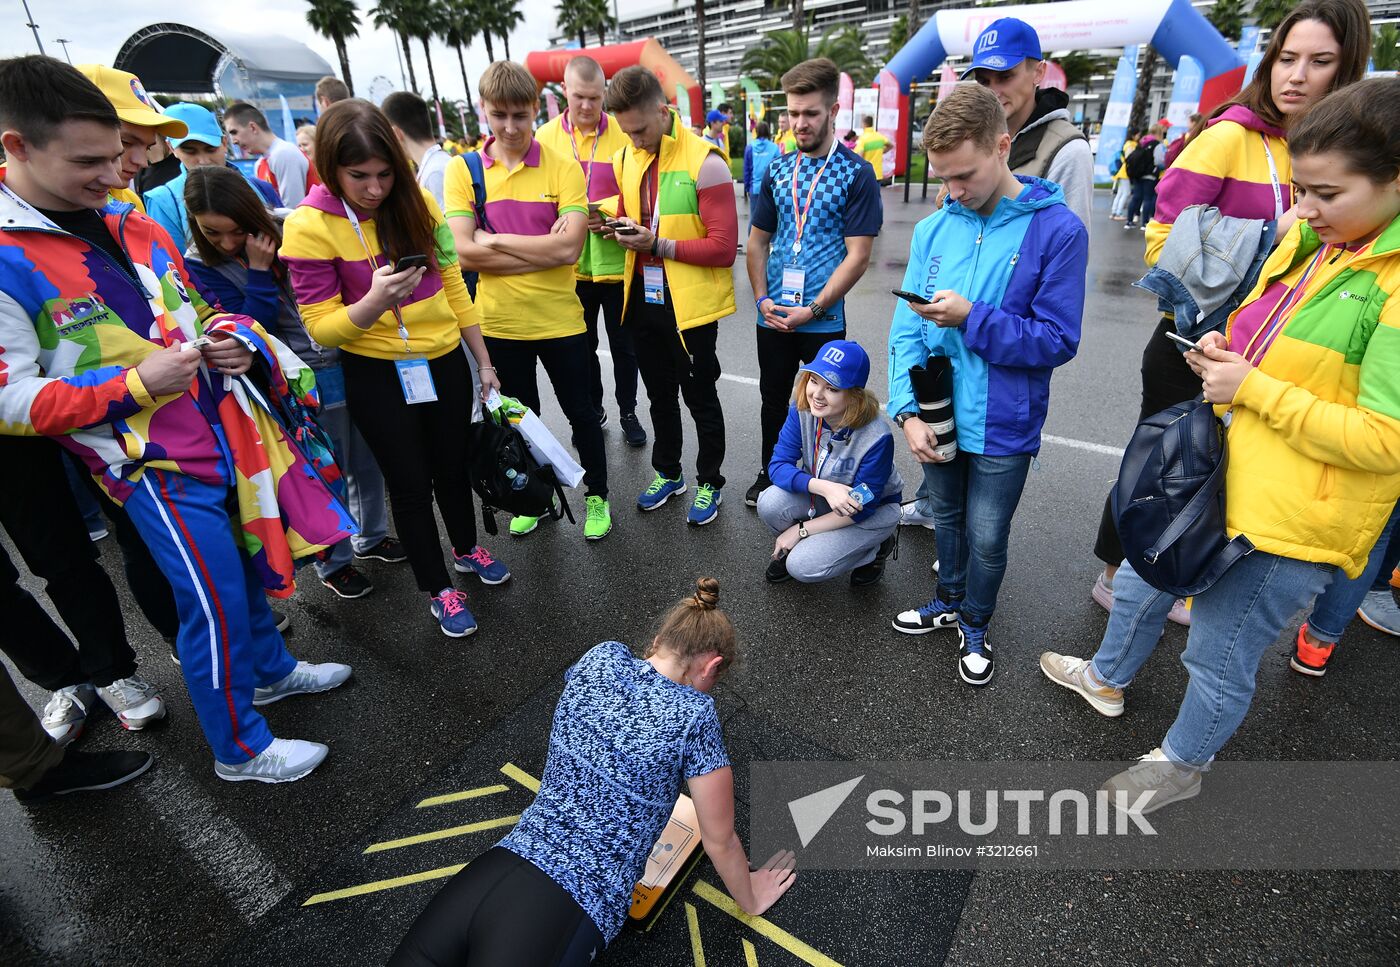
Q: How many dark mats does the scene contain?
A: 1